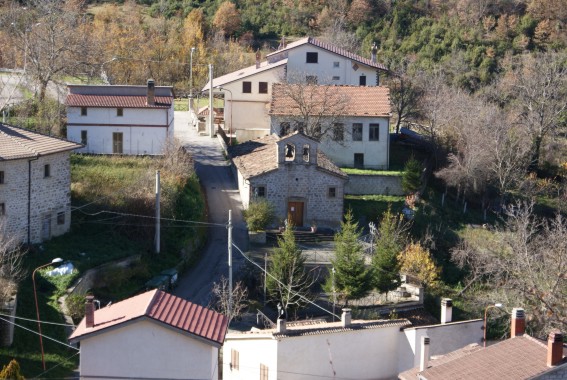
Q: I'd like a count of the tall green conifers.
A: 3